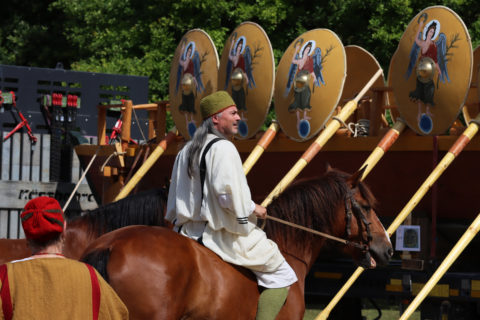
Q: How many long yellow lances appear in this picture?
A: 6